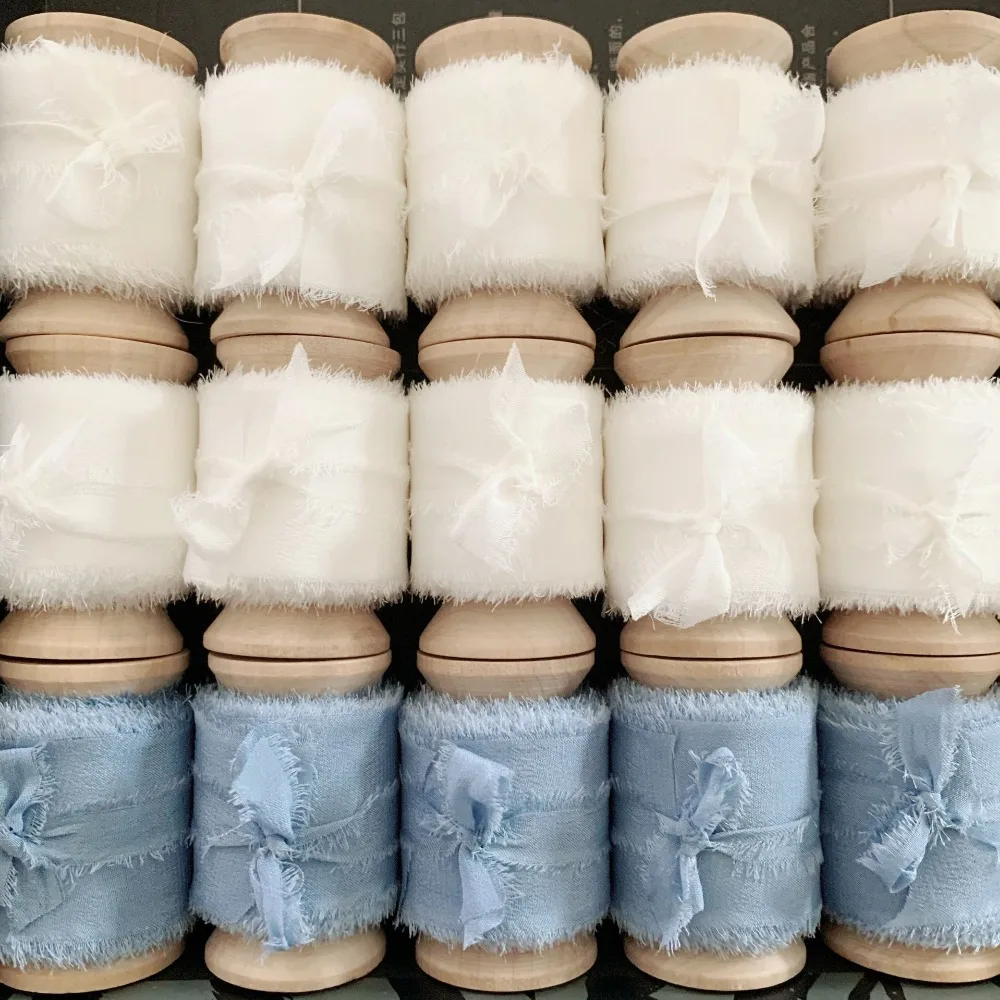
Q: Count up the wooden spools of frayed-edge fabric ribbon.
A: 15